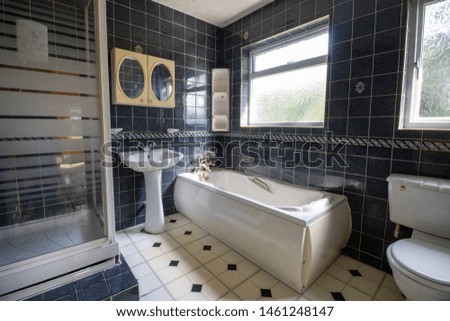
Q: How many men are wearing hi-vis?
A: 0